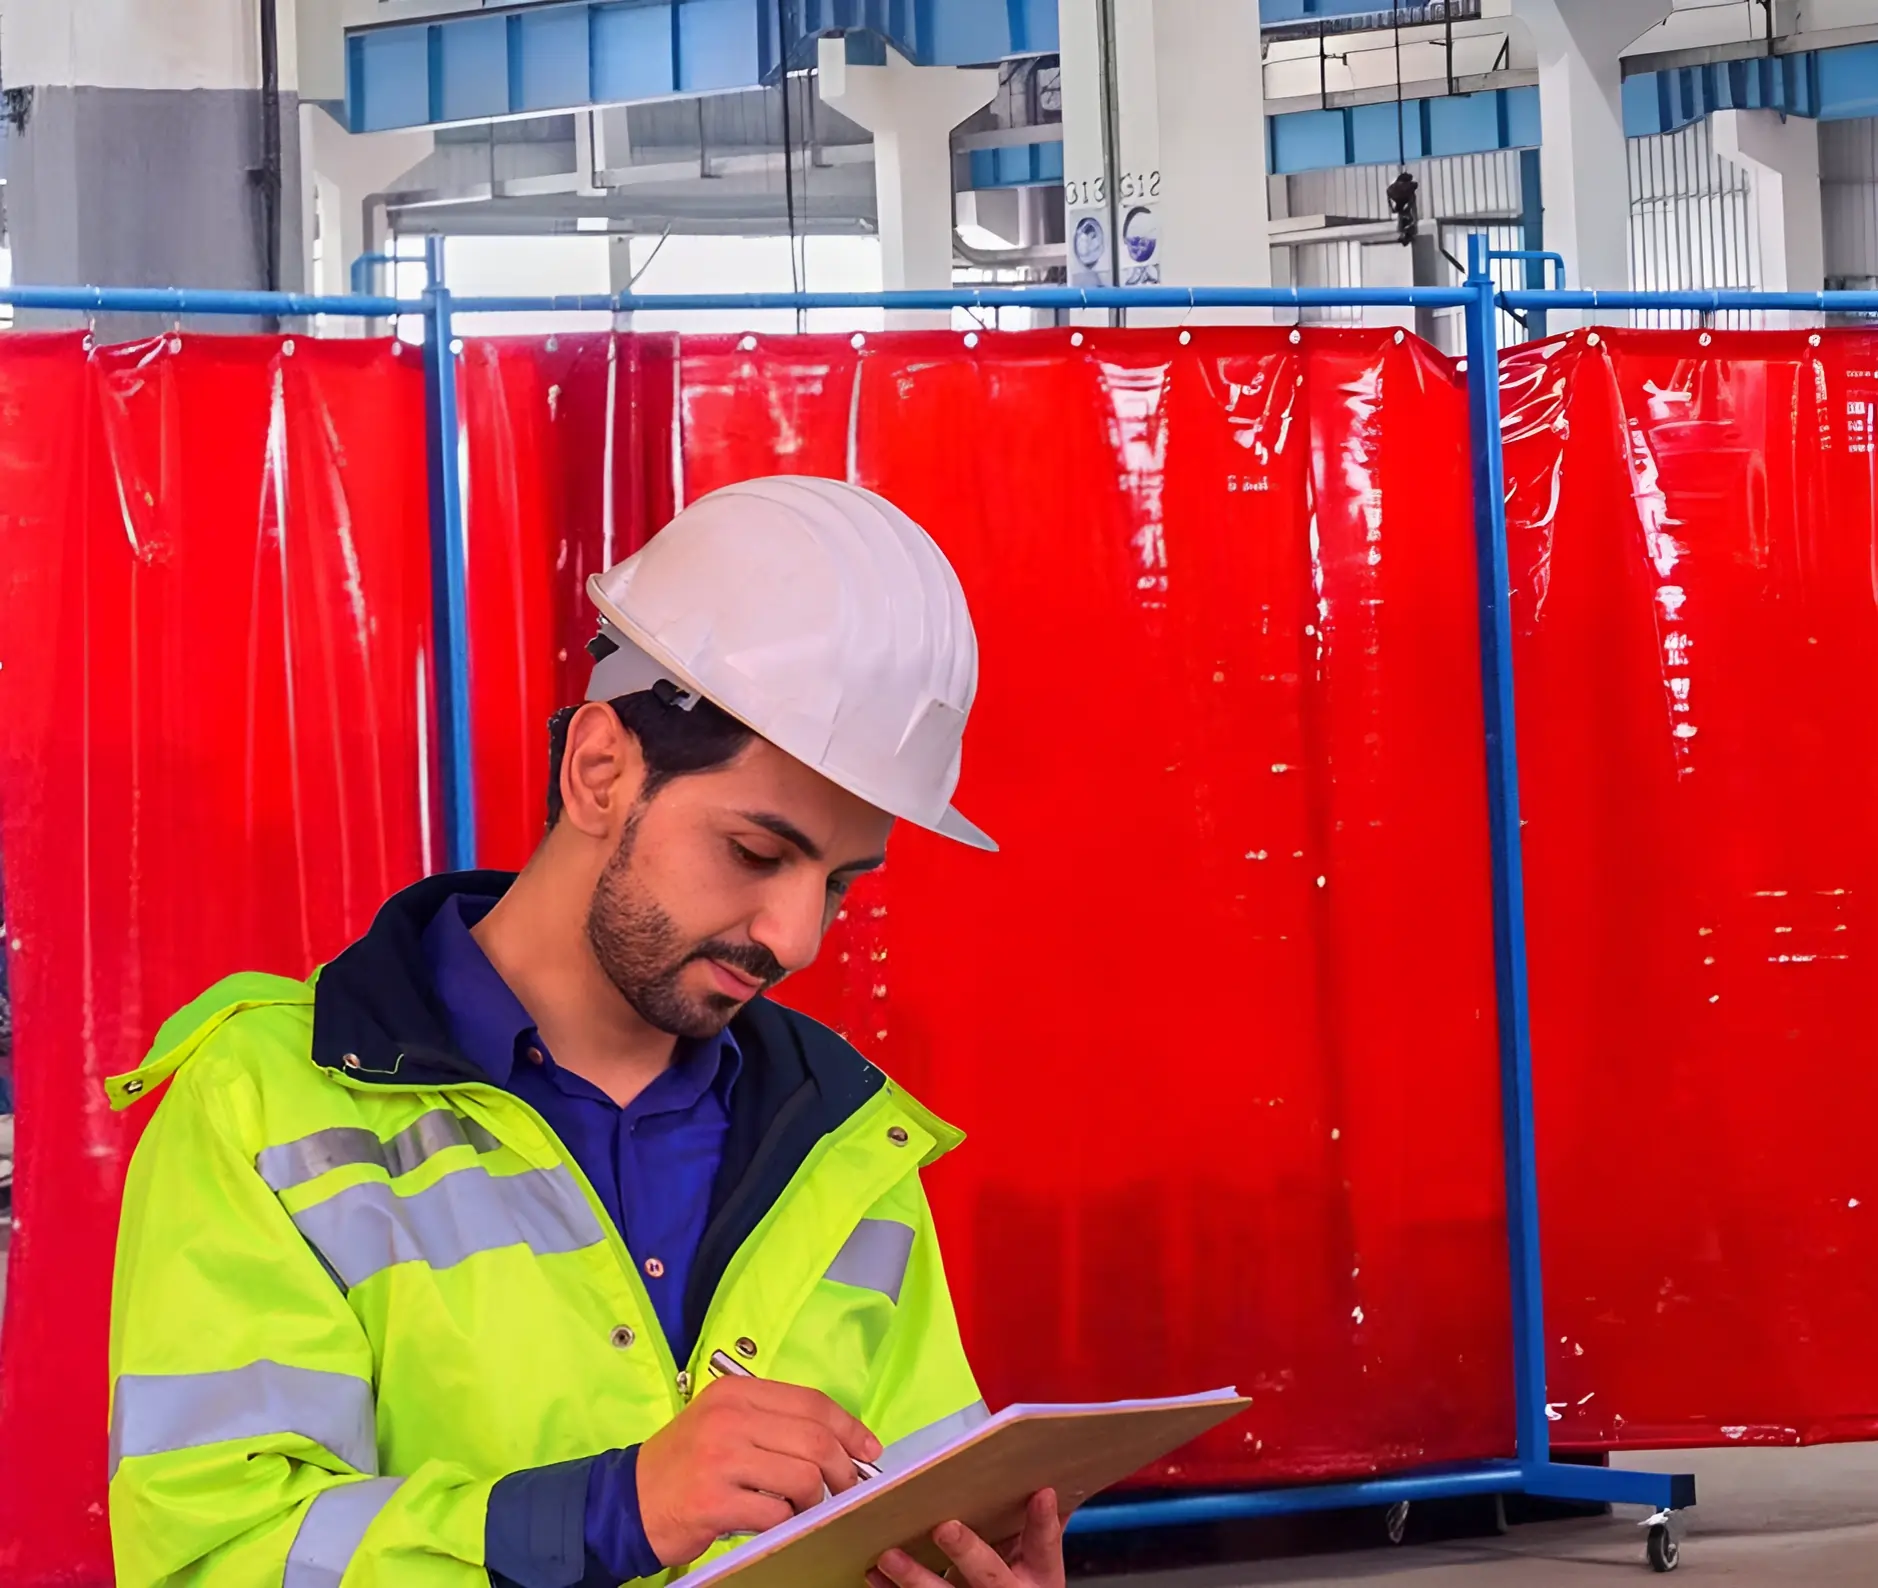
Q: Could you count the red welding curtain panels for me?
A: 3